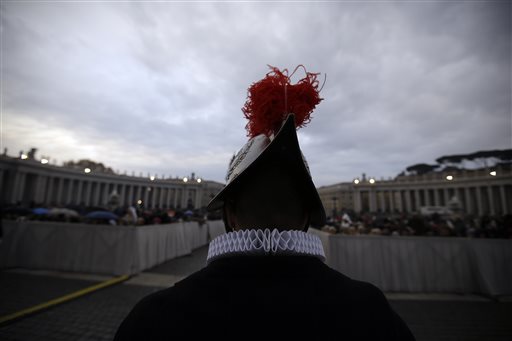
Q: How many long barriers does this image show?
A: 2